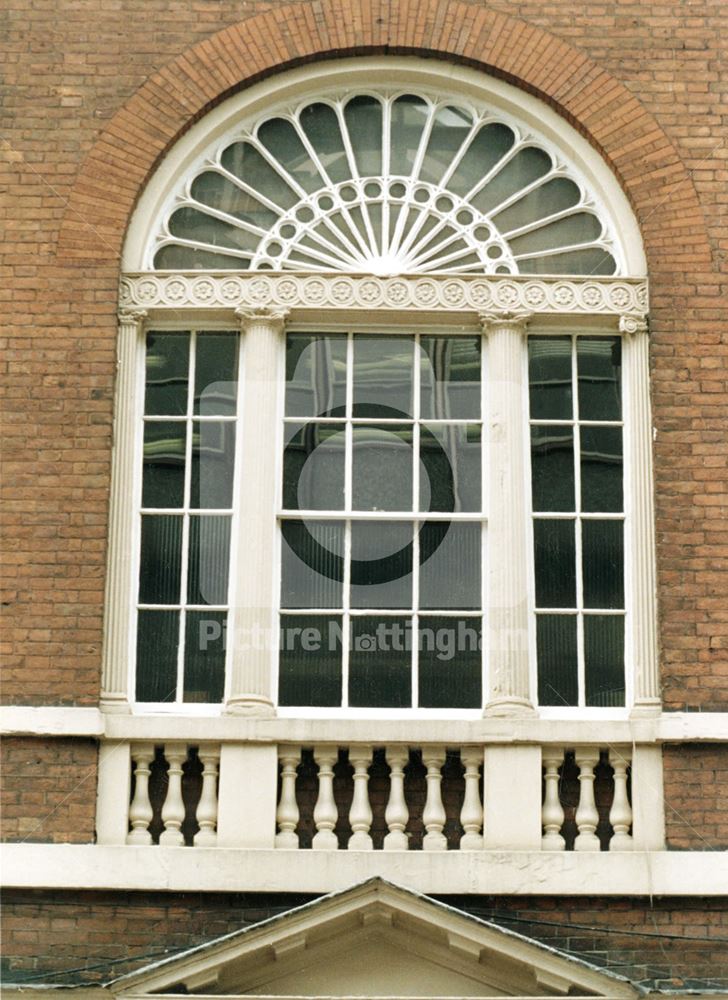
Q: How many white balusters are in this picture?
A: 12